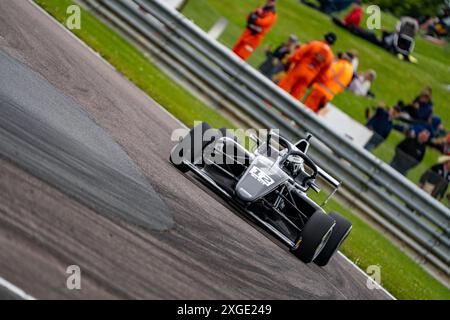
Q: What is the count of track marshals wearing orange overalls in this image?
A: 3